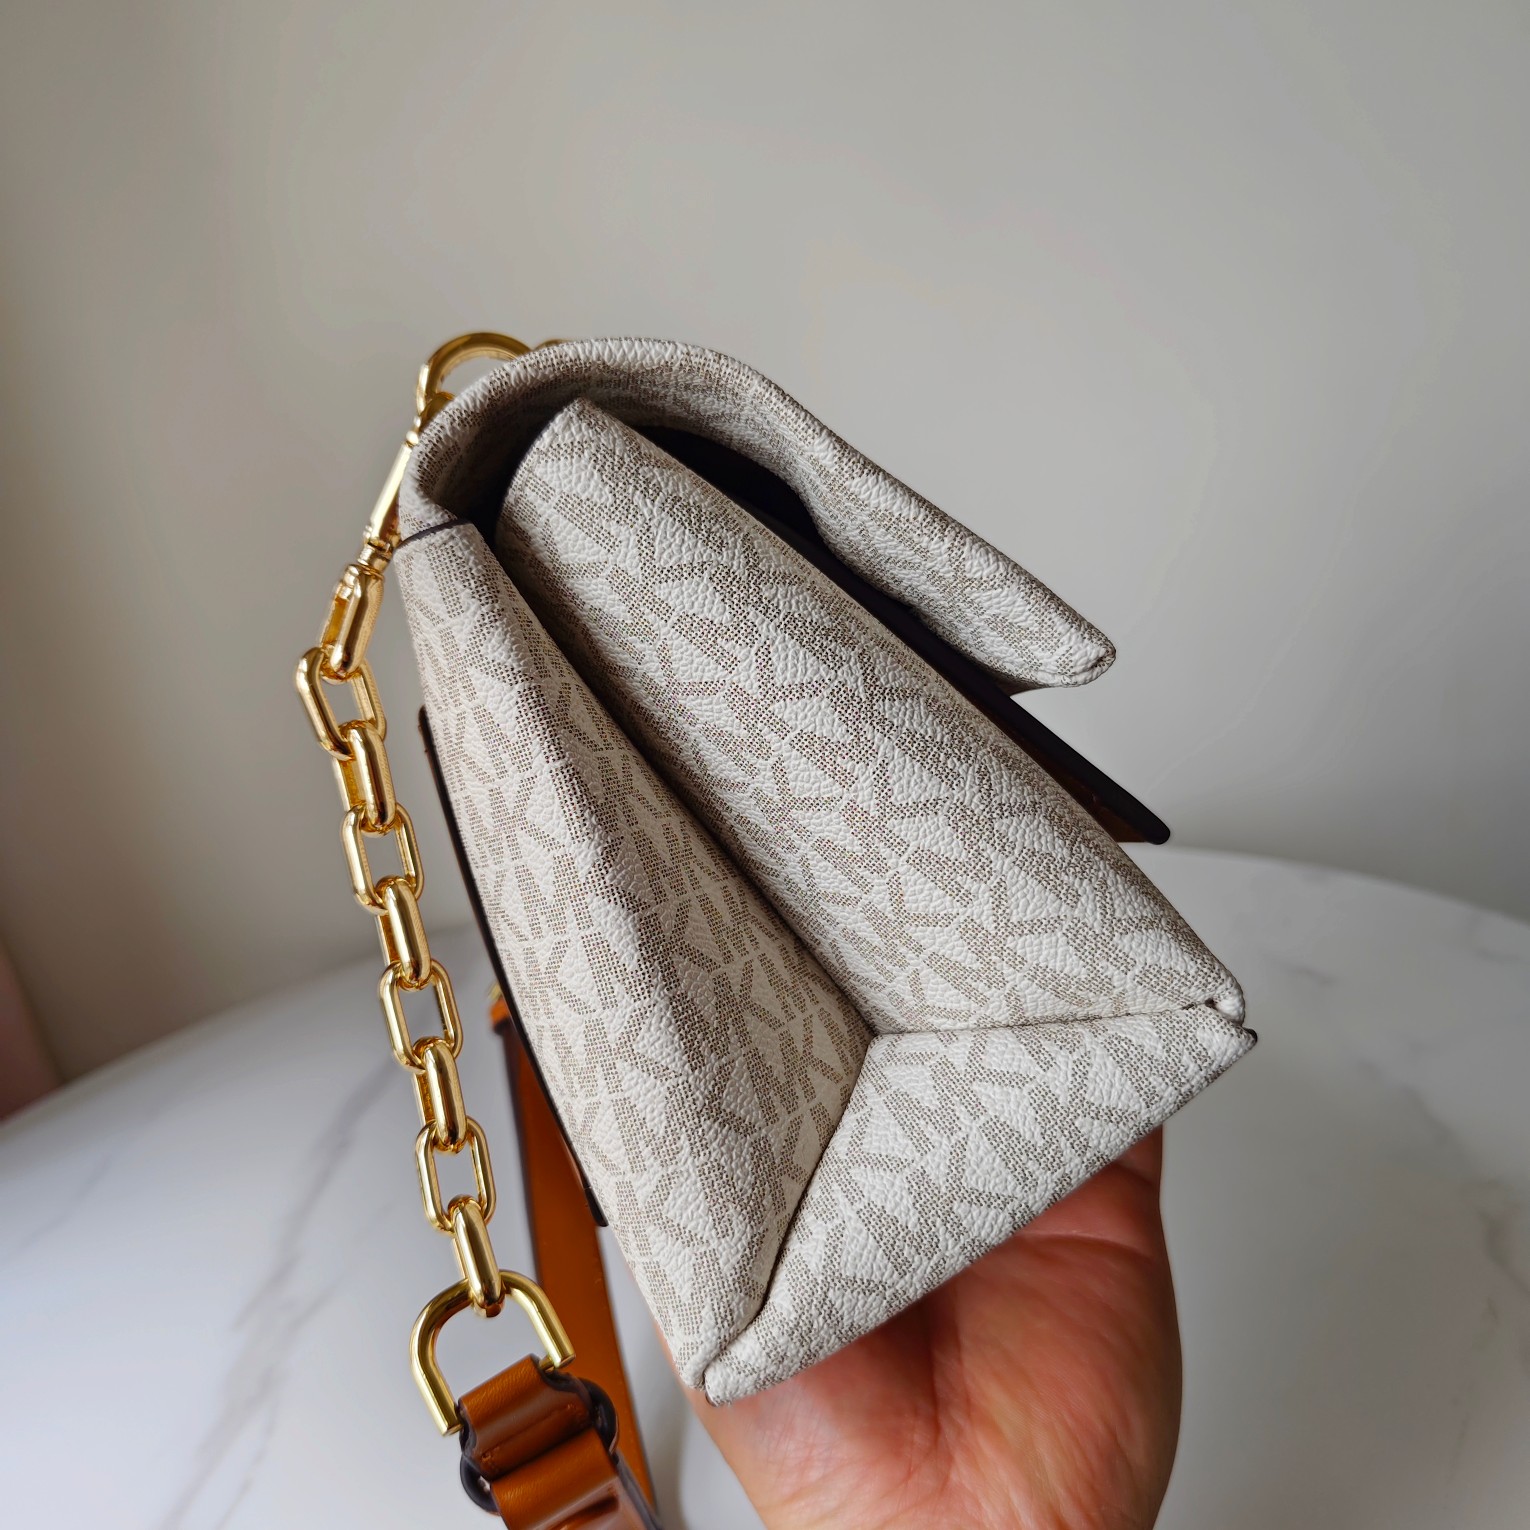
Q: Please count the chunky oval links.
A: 9